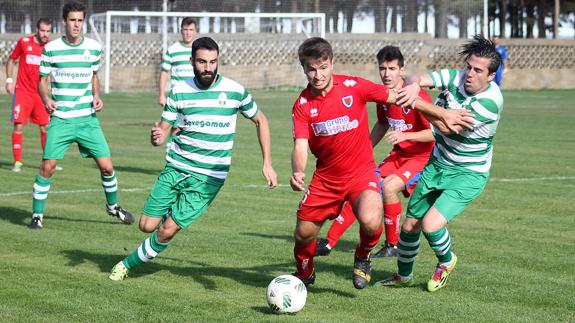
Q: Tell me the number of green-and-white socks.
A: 5